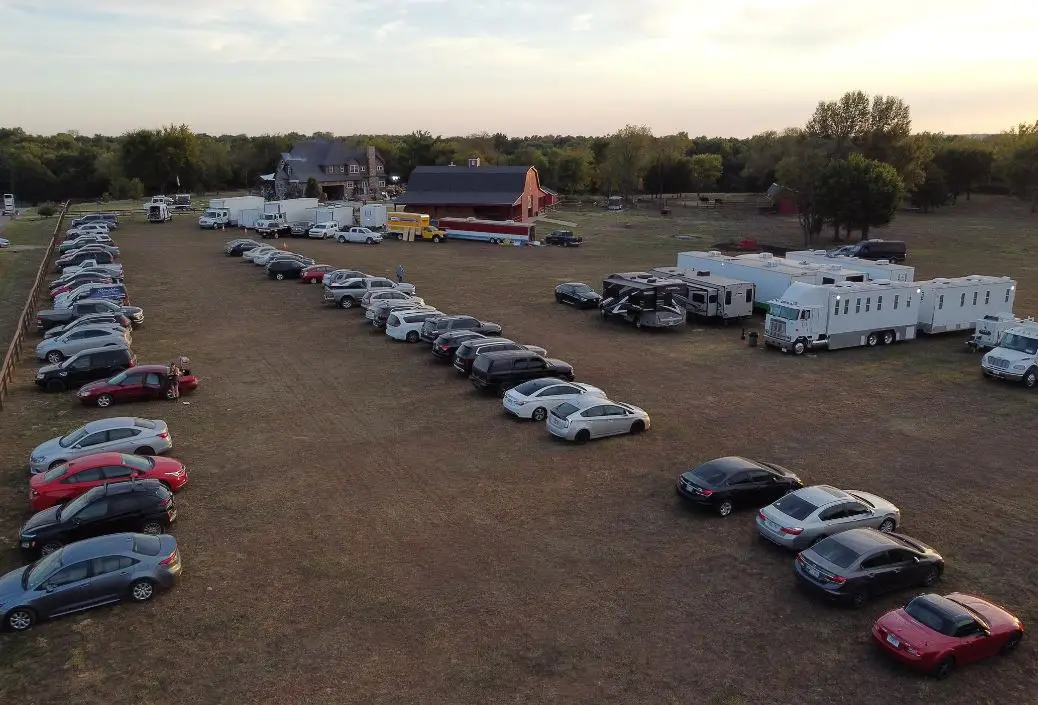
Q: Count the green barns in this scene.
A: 0